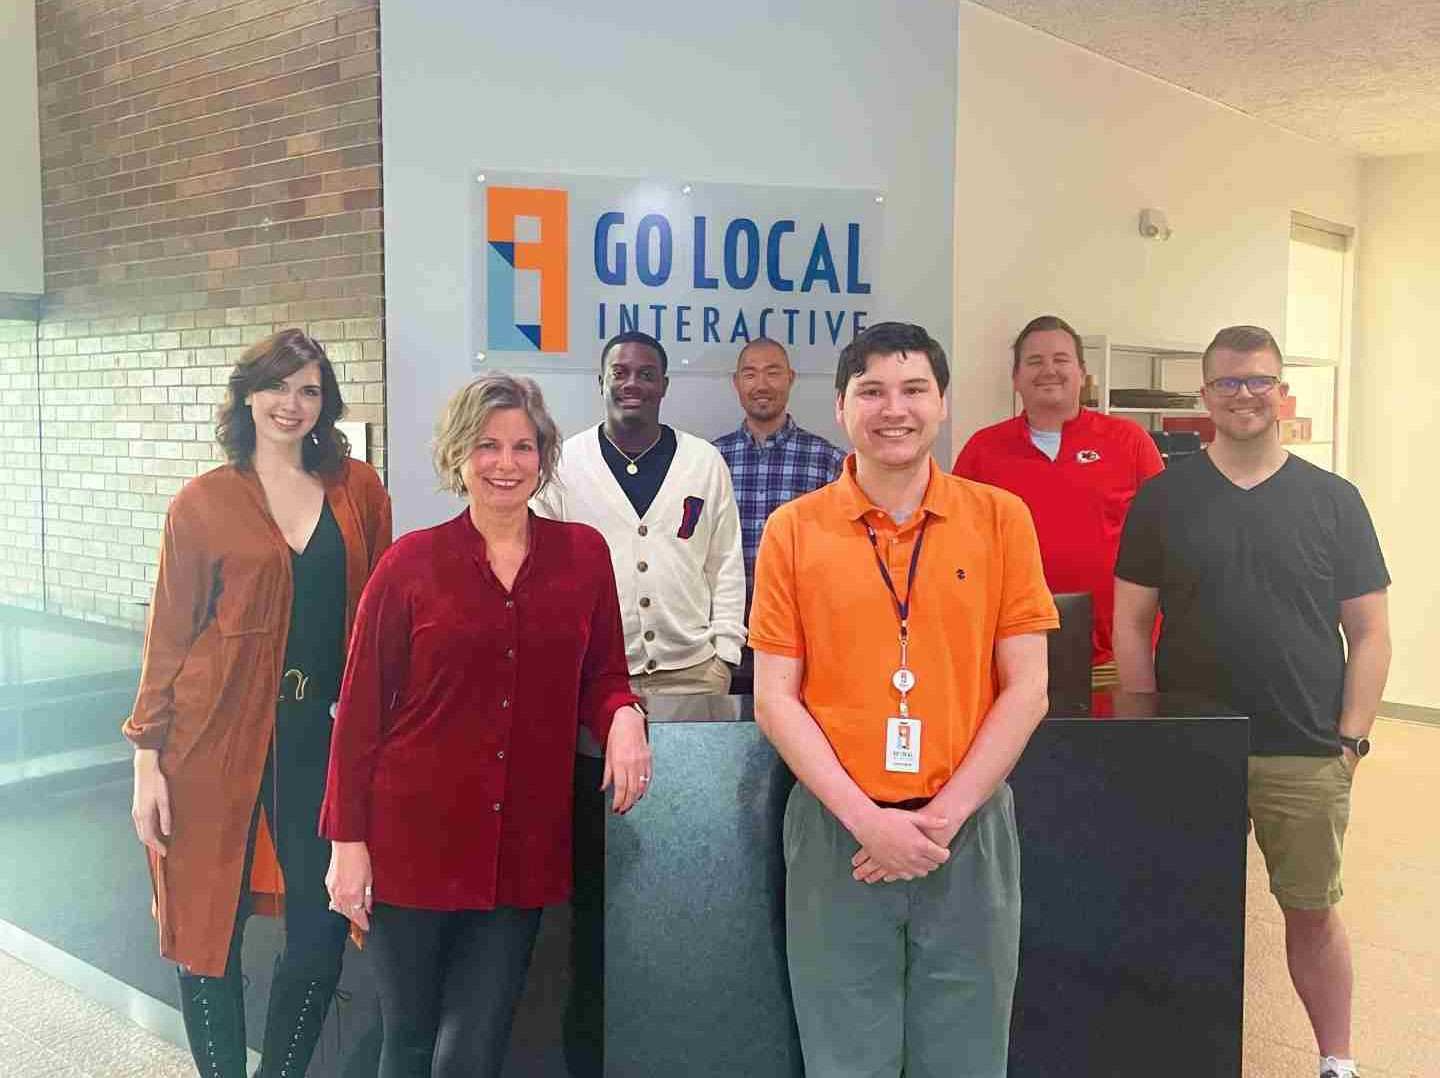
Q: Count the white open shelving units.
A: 1